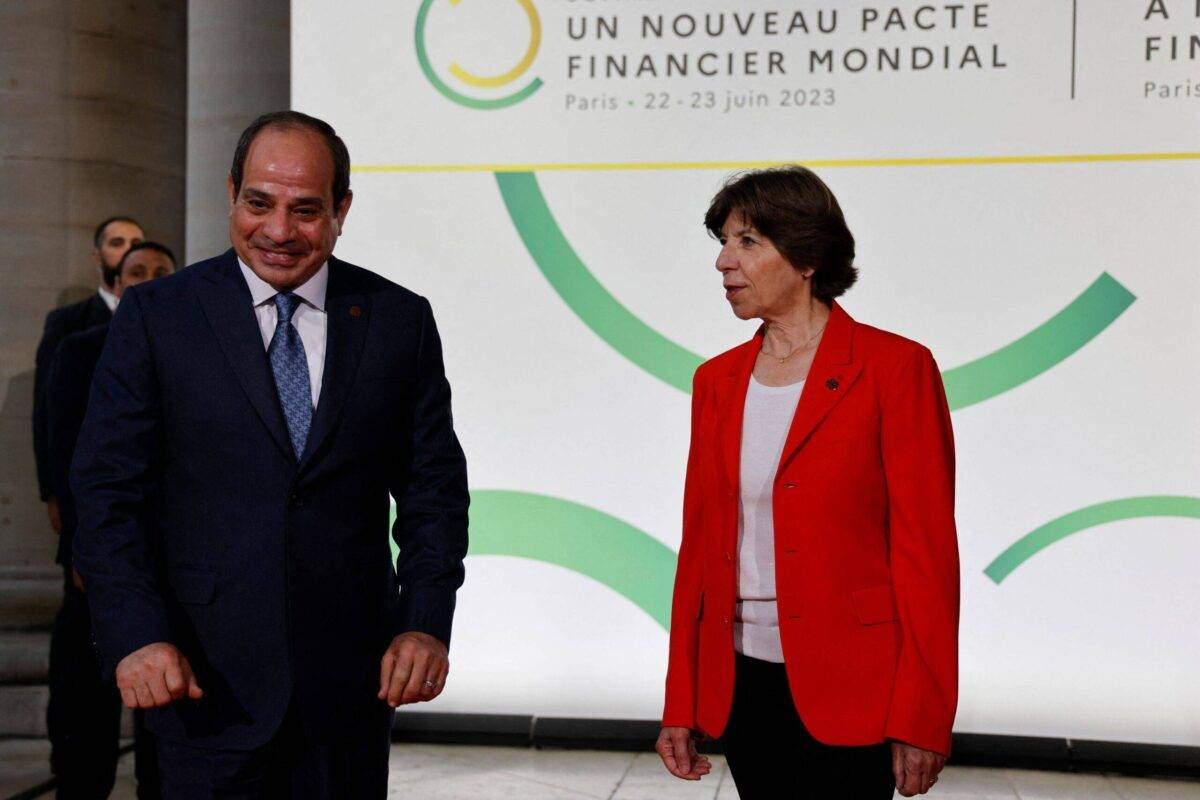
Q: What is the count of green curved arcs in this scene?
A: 4